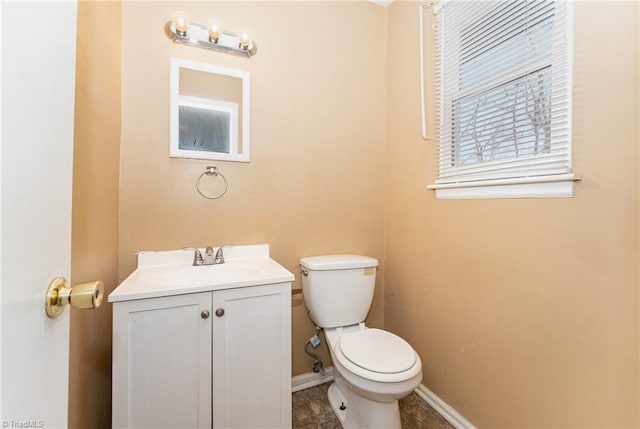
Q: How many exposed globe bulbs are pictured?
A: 3